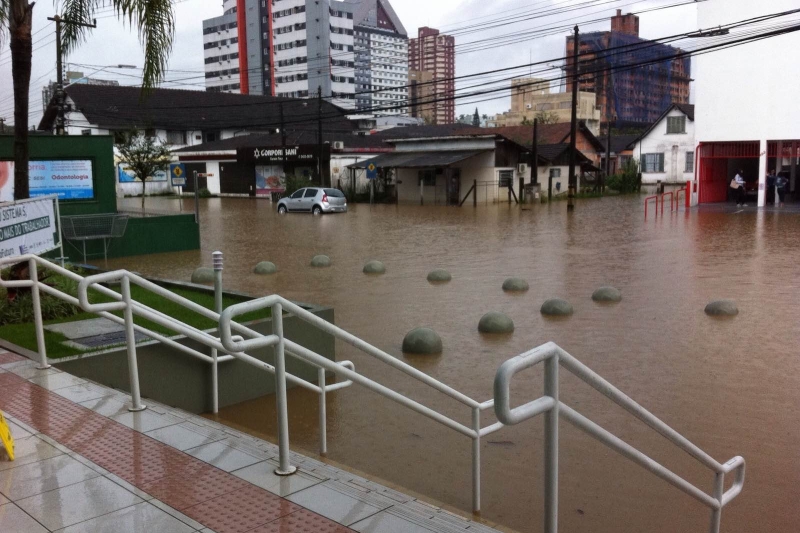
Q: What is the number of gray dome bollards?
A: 11